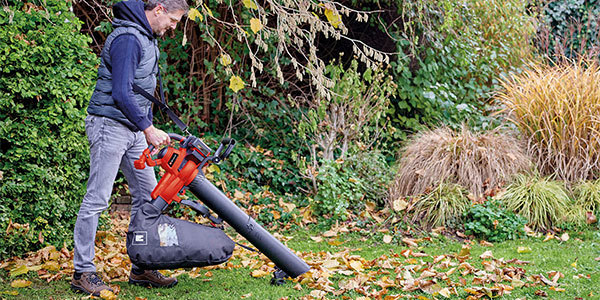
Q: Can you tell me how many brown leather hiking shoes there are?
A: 2